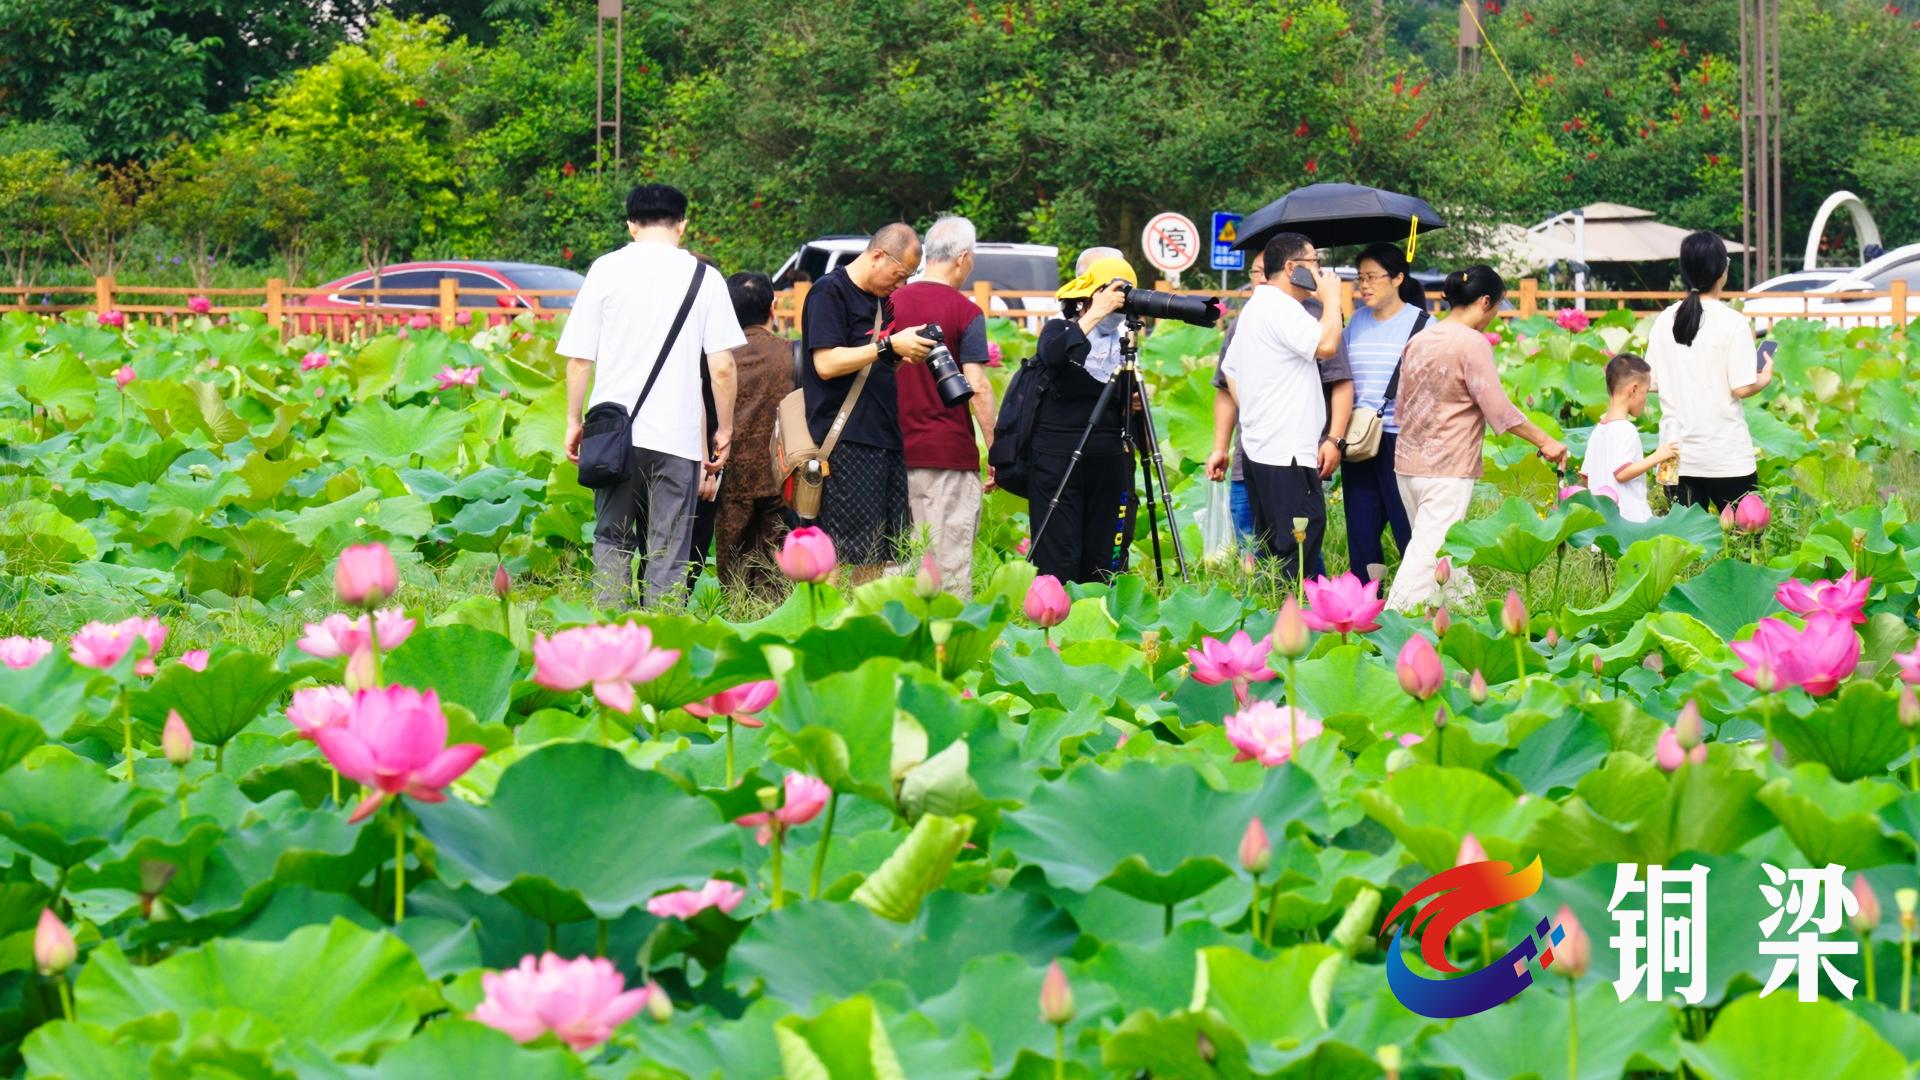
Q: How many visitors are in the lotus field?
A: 13